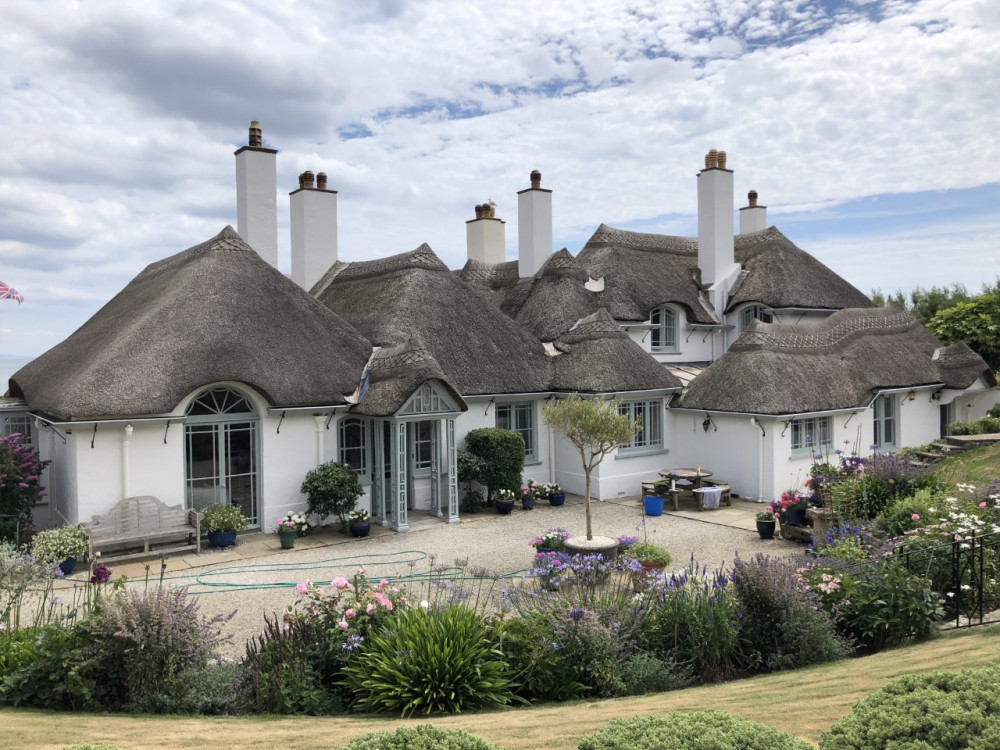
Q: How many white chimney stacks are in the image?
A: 6